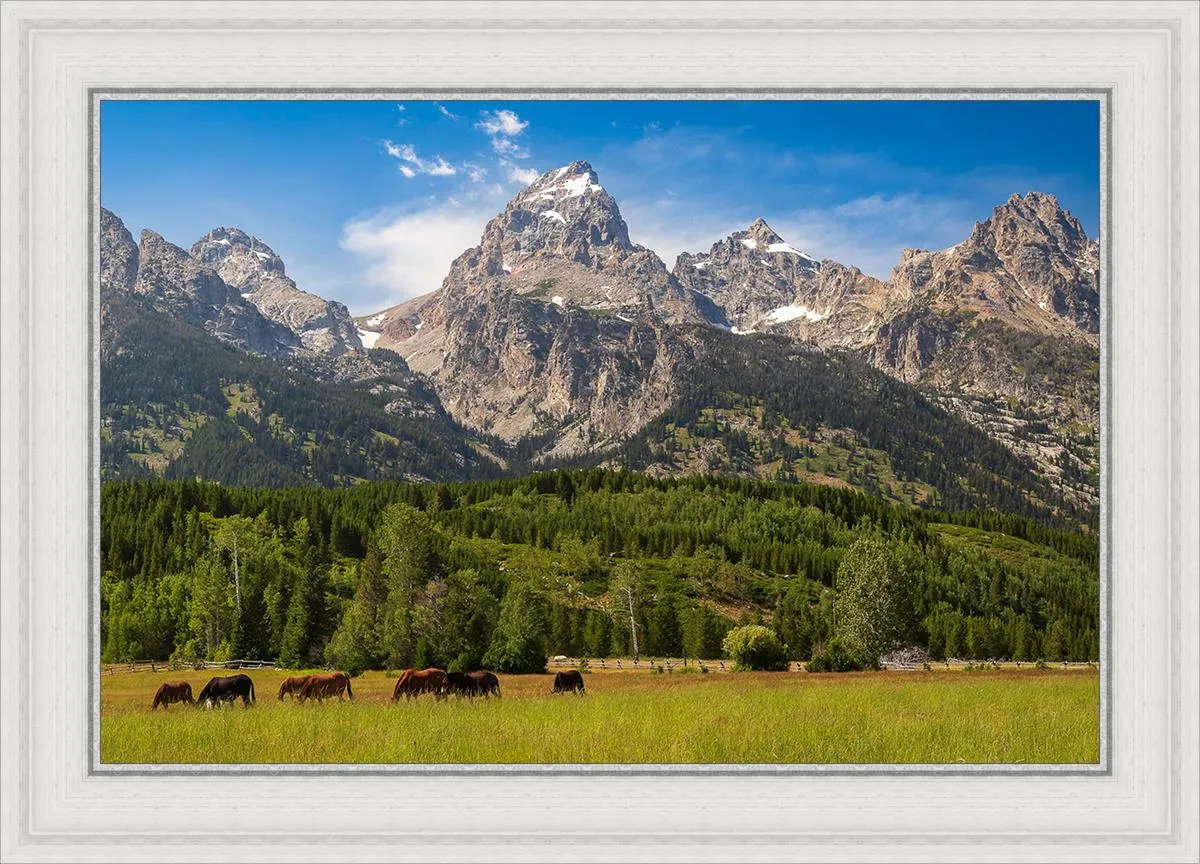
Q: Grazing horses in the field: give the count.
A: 8